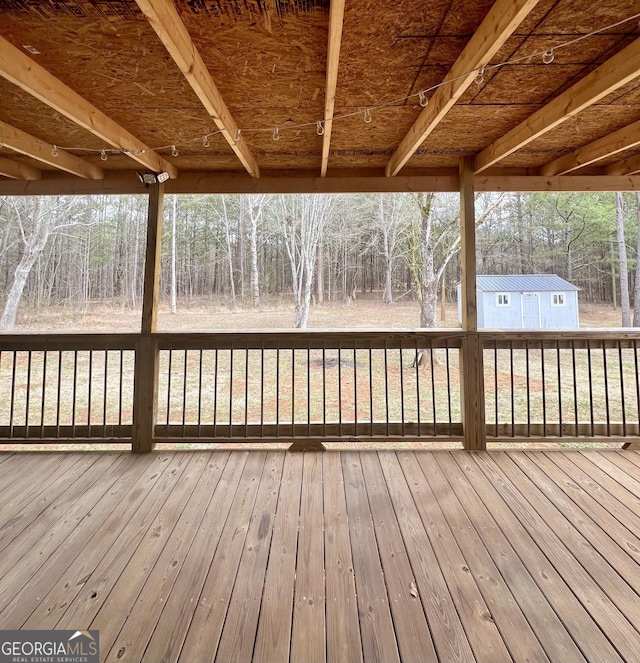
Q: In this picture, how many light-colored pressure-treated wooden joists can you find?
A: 9